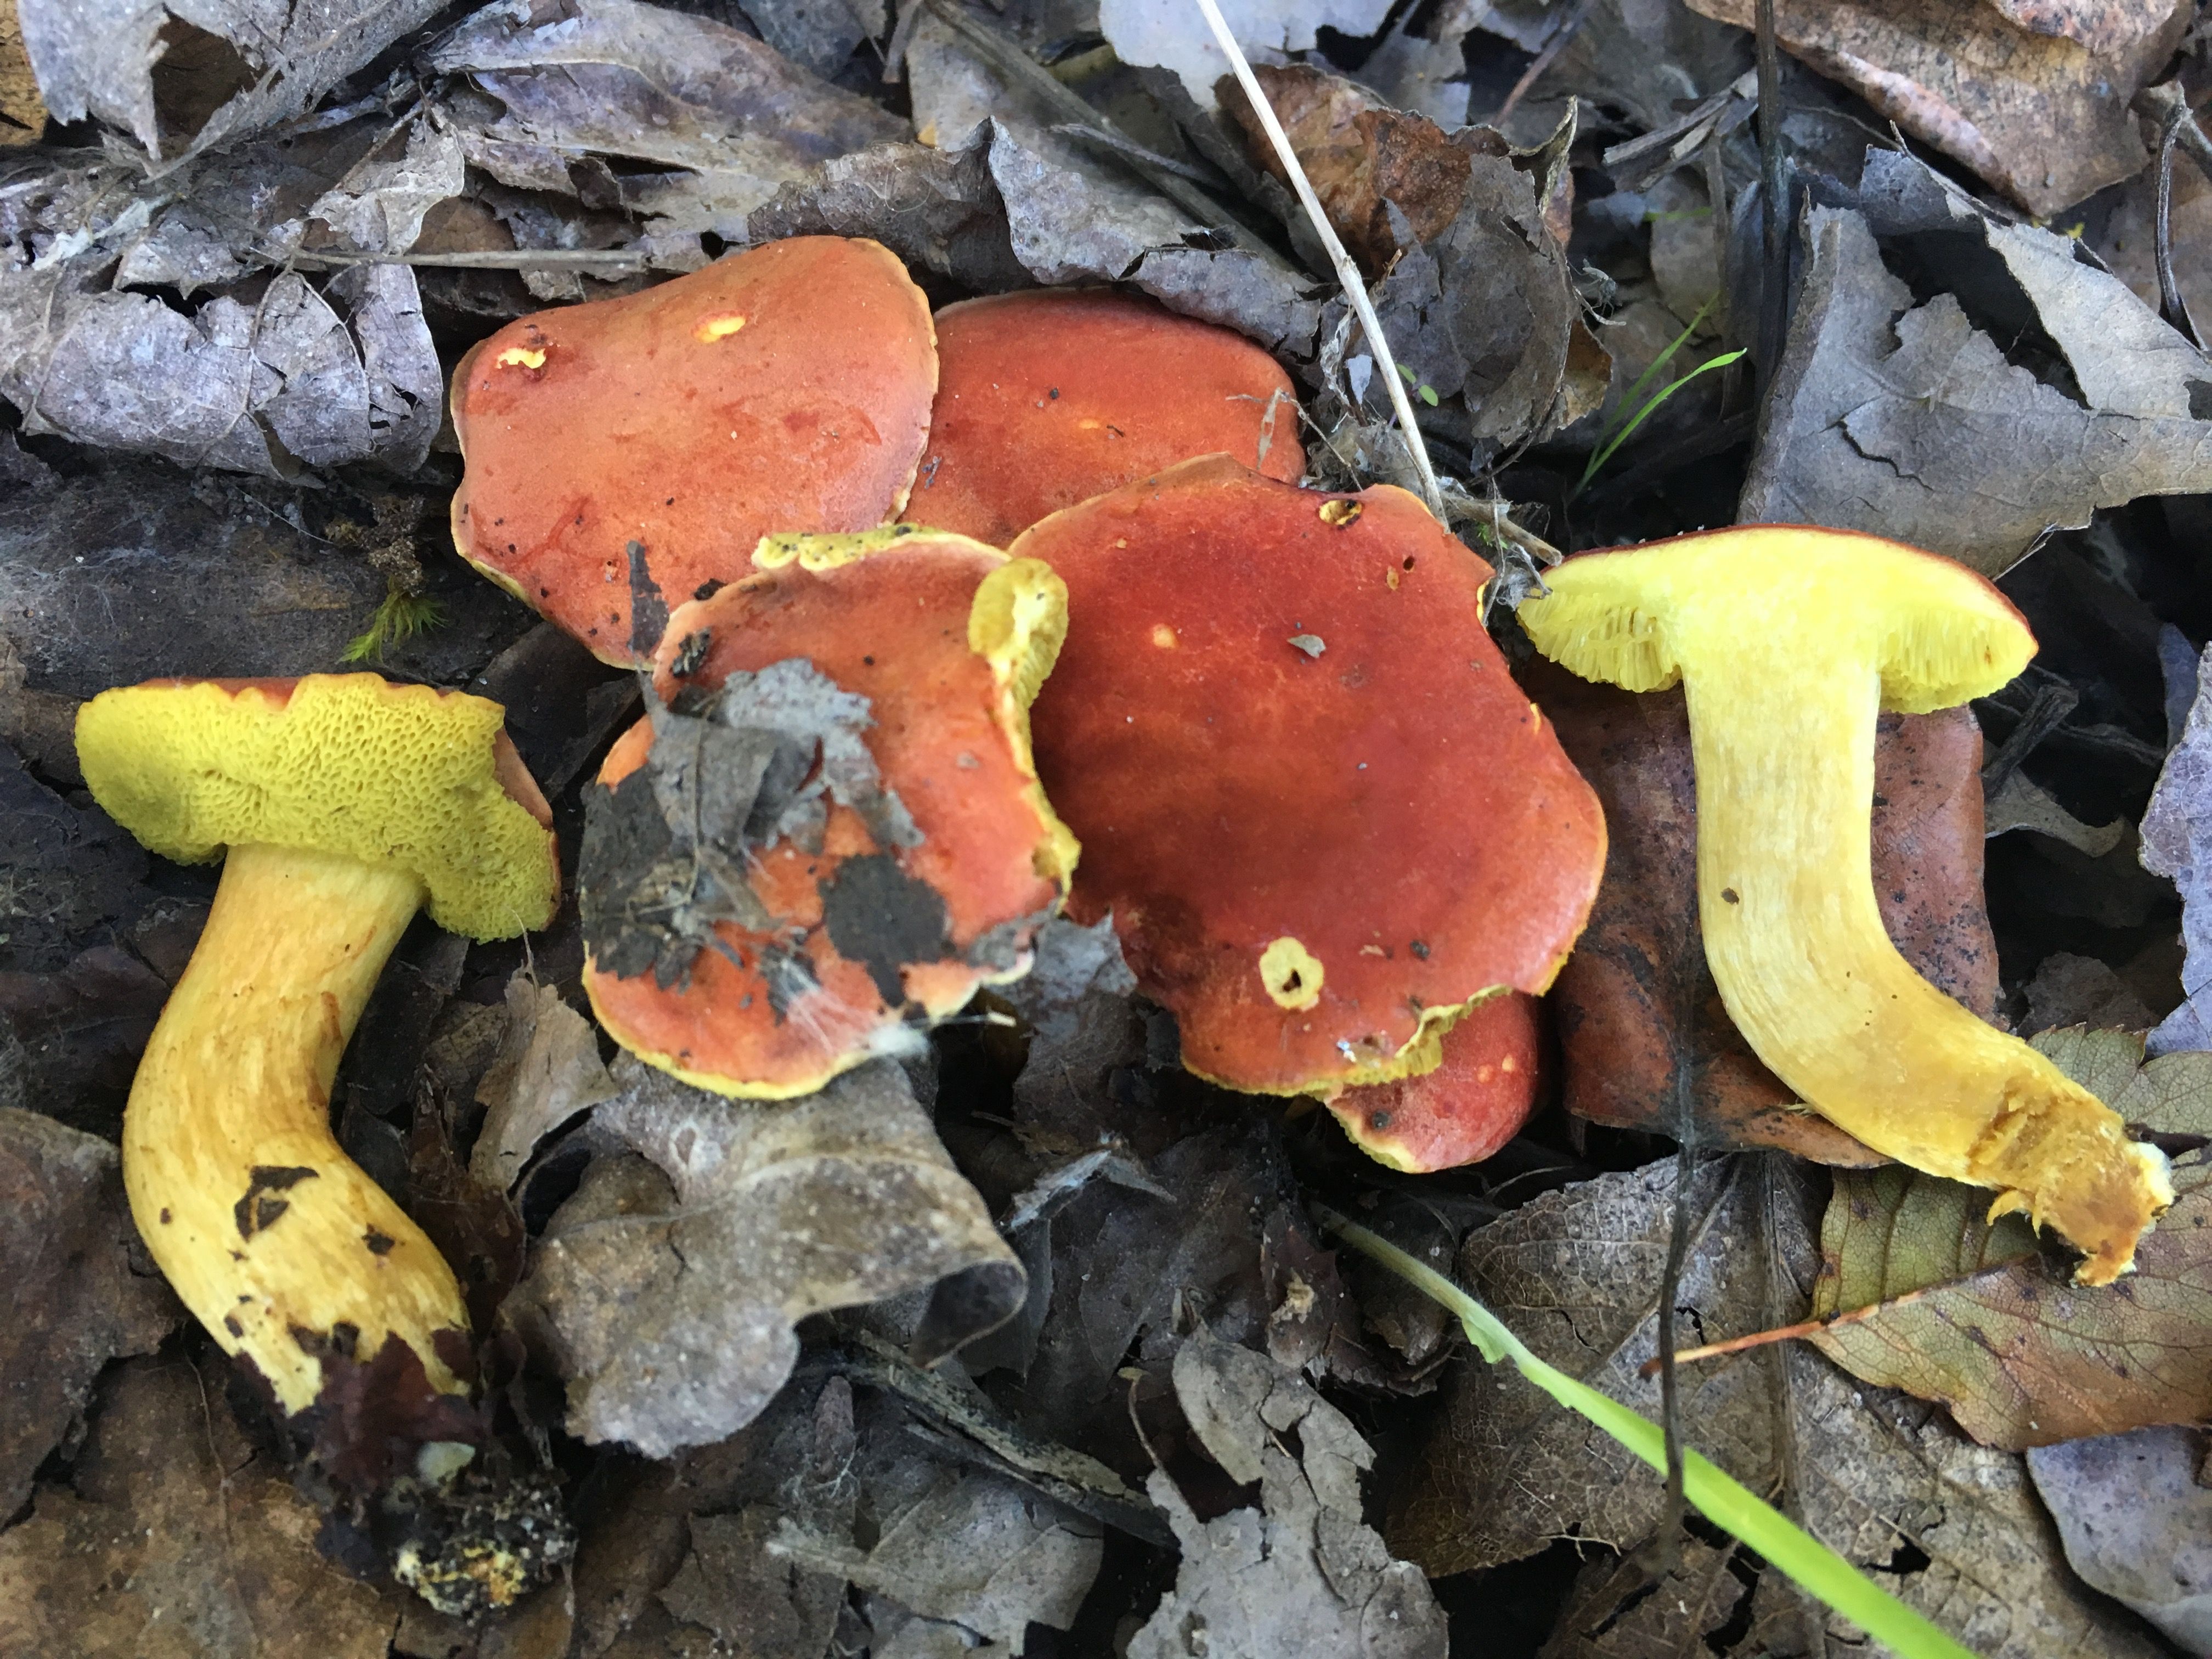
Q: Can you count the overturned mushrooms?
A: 2